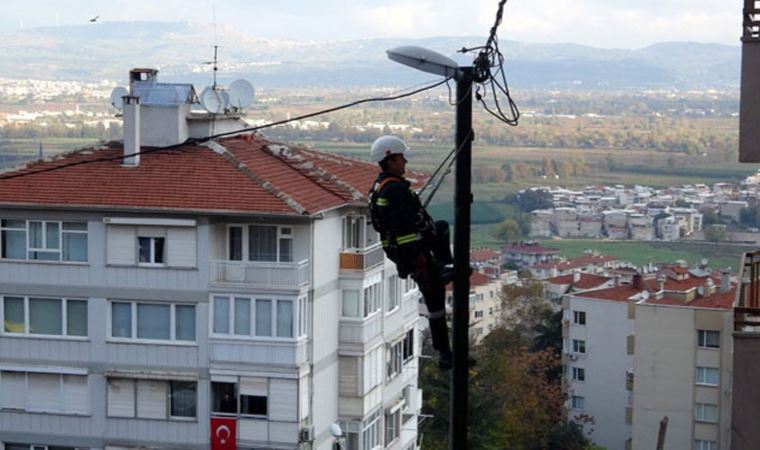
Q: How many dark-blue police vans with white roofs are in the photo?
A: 0